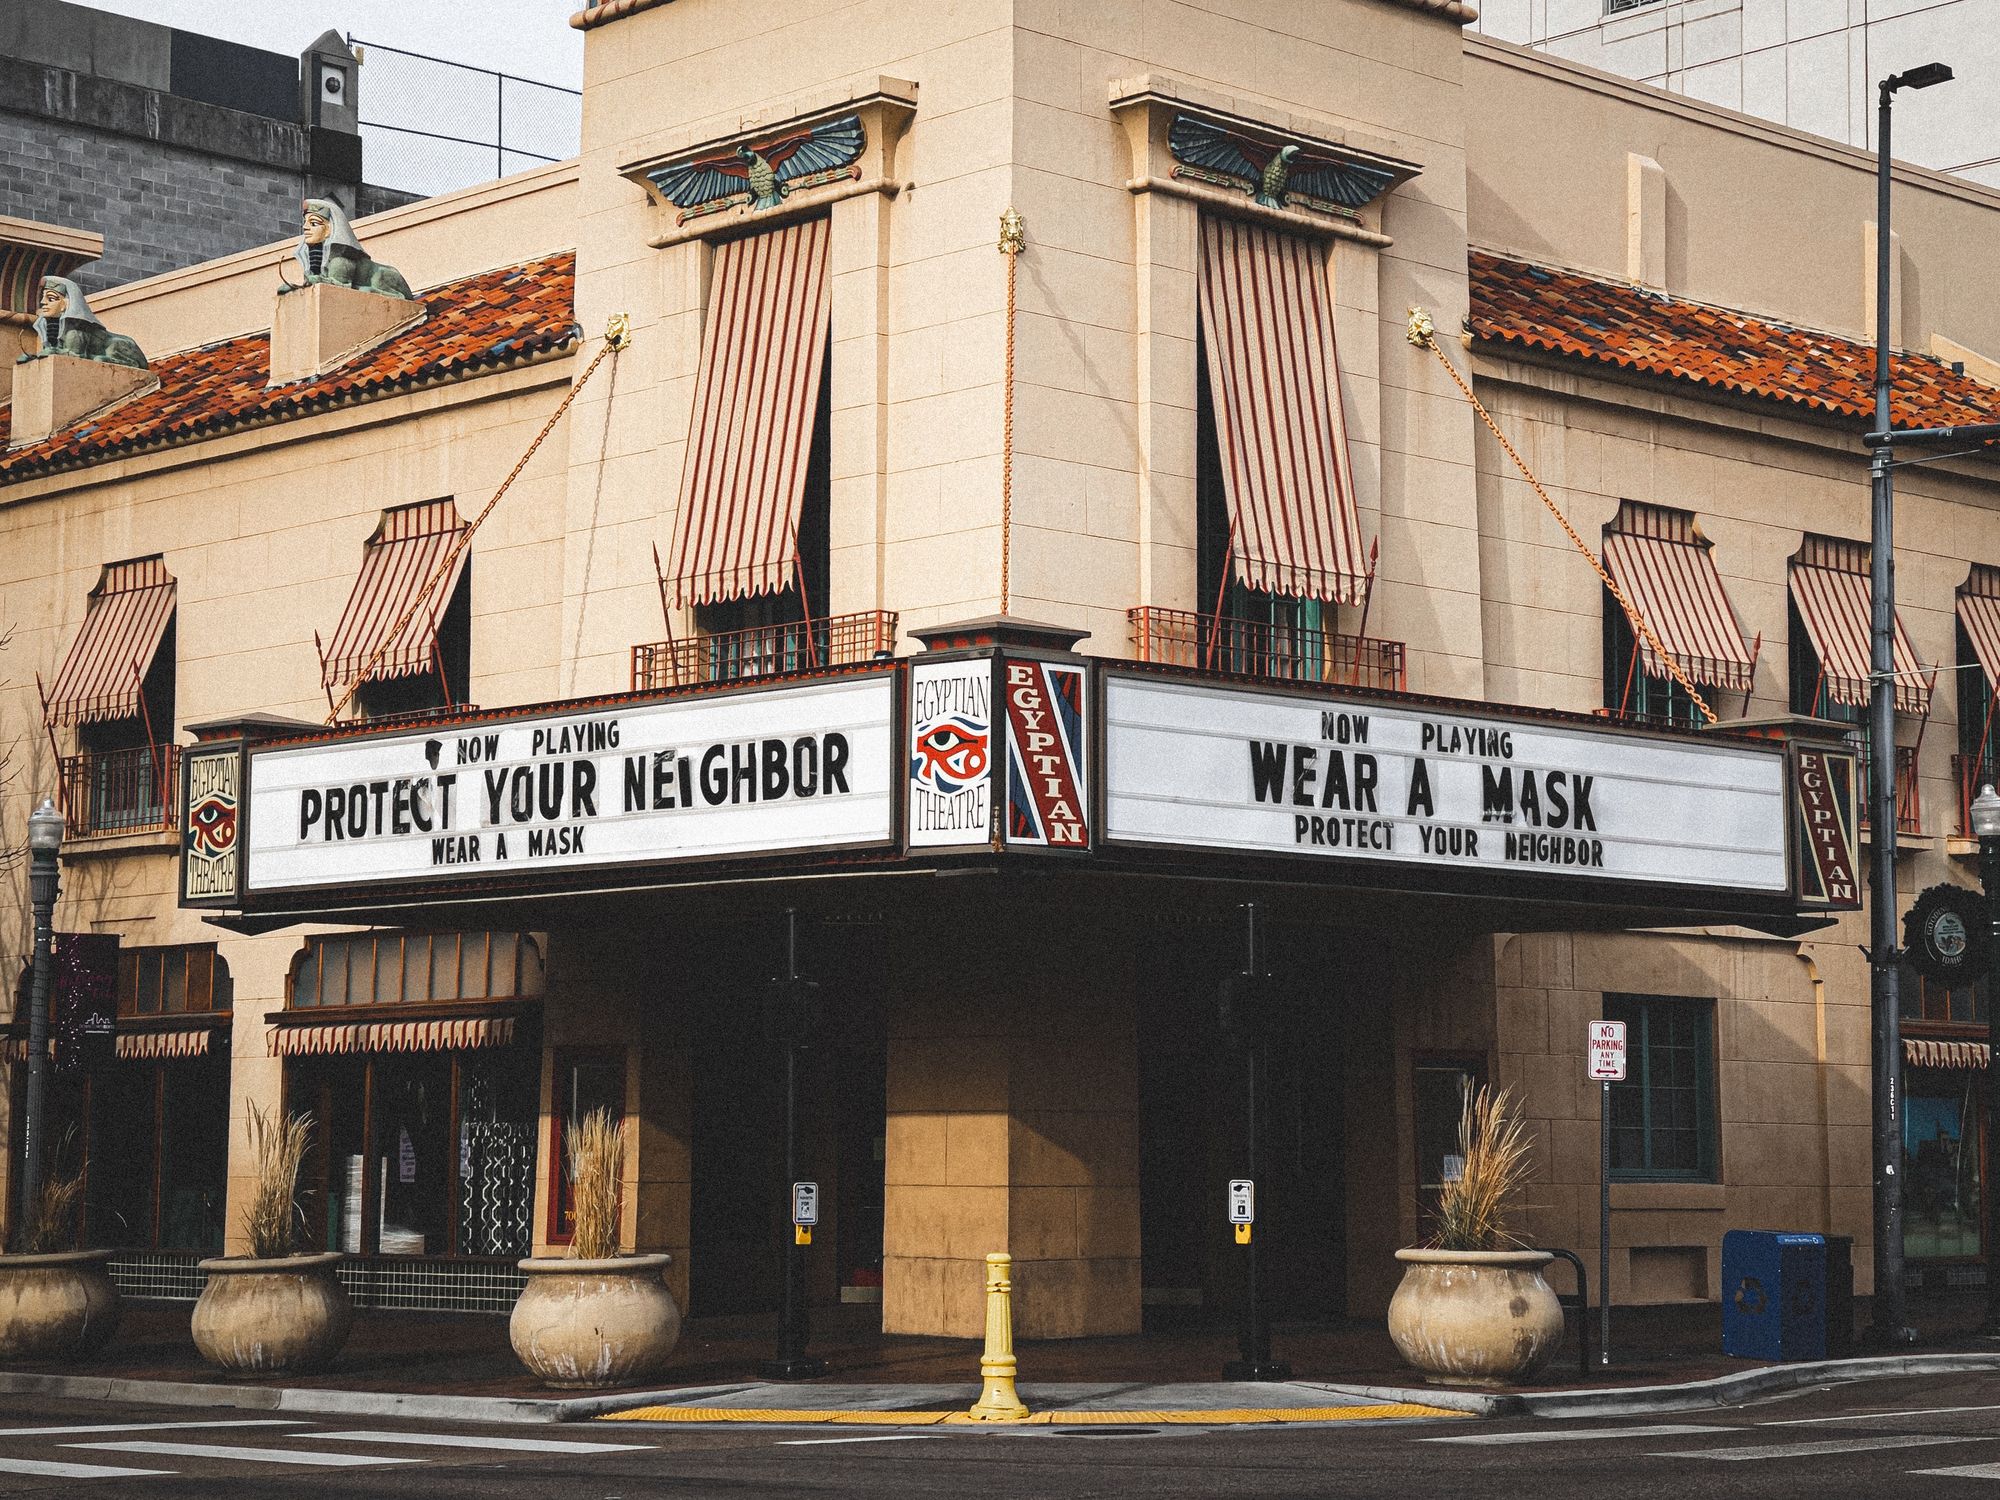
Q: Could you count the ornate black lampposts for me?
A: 2